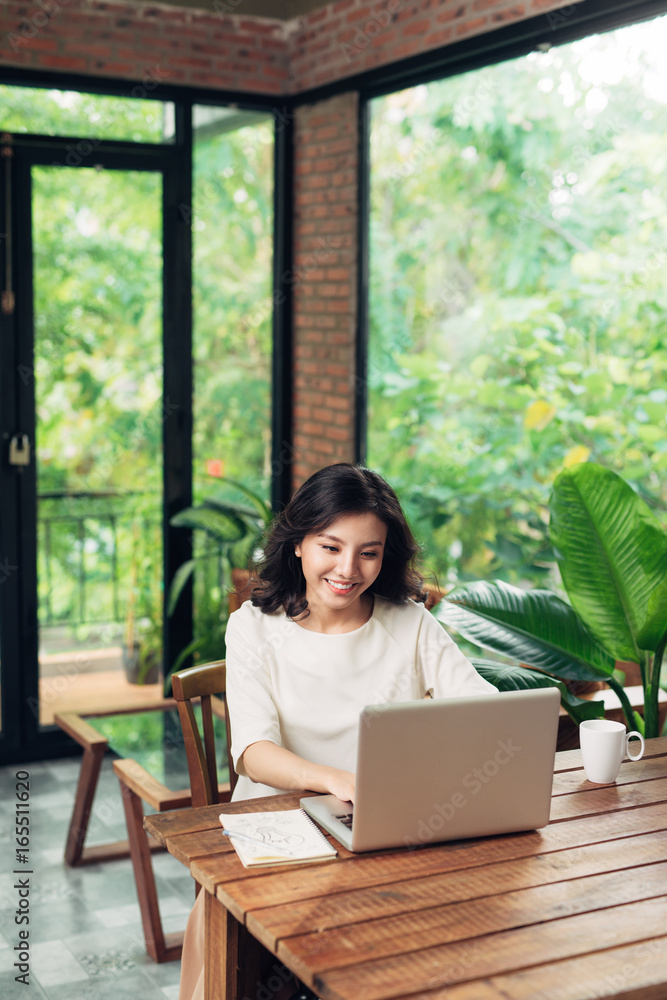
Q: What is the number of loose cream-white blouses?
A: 1